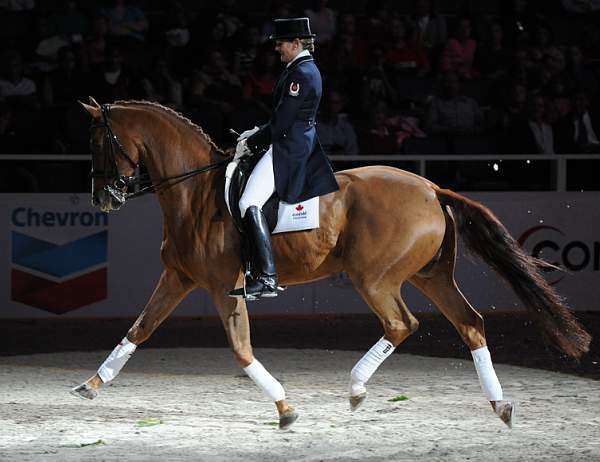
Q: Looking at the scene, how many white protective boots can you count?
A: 4